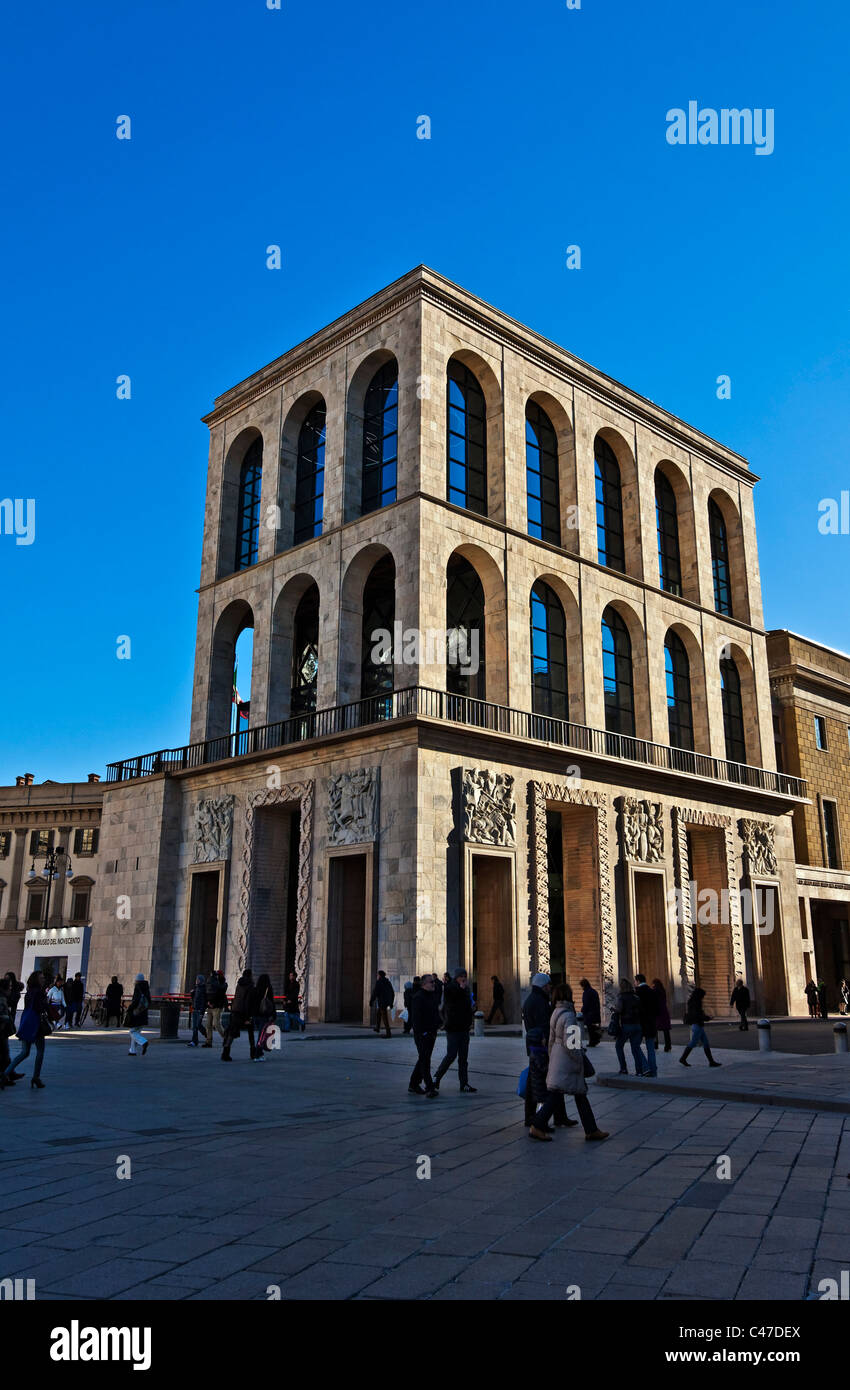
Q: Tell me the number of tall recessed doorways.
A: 8